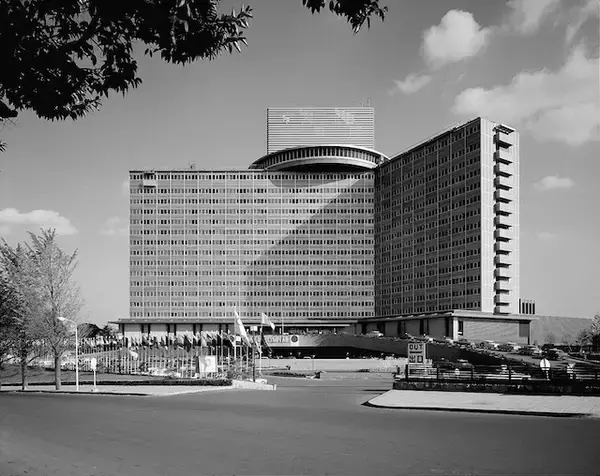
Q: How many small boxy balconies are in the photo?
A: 14